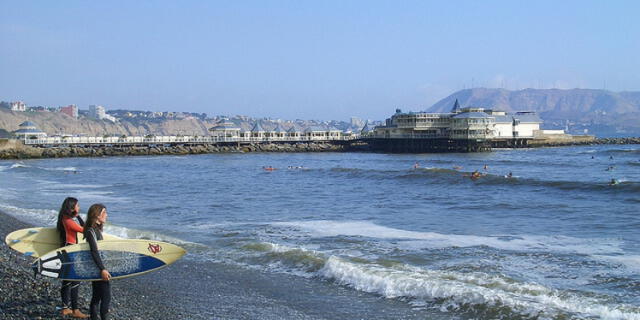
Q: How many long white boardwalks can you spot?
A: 1